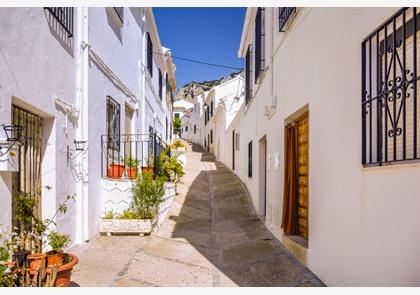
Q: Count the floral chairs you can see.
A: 0